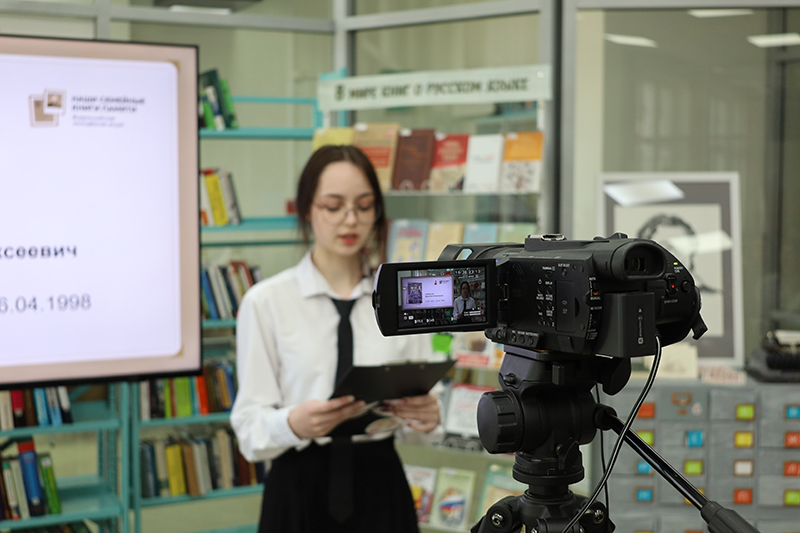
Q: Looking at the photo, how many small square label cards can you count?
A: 15